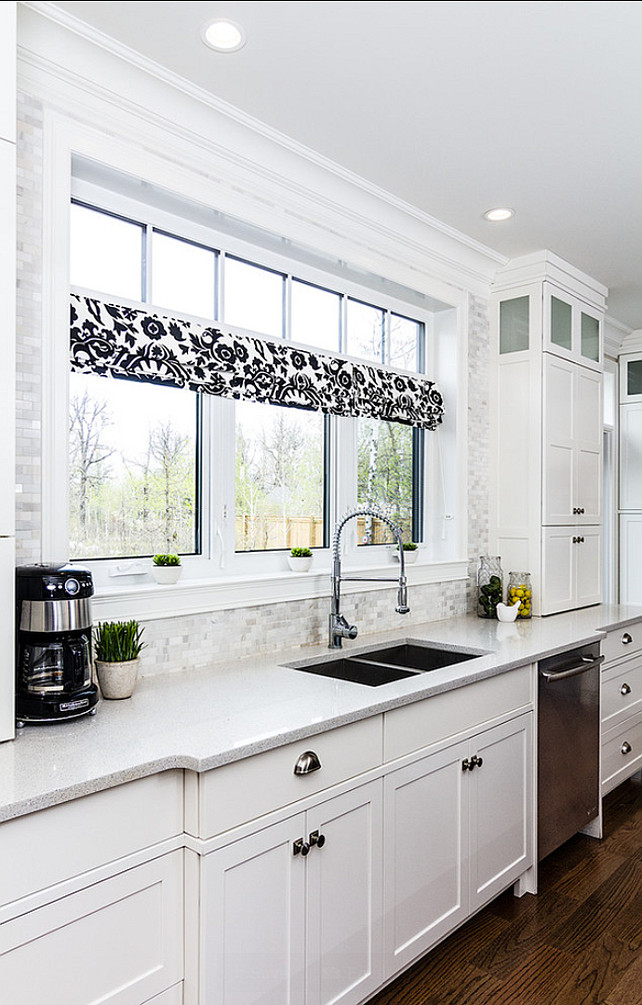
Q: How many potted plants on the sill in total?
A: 3